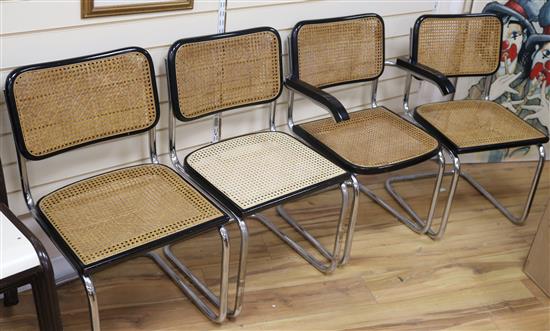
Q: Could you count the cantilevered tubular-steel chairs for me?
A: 4